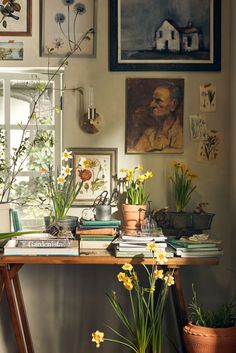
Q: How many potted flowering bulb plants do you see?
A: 4